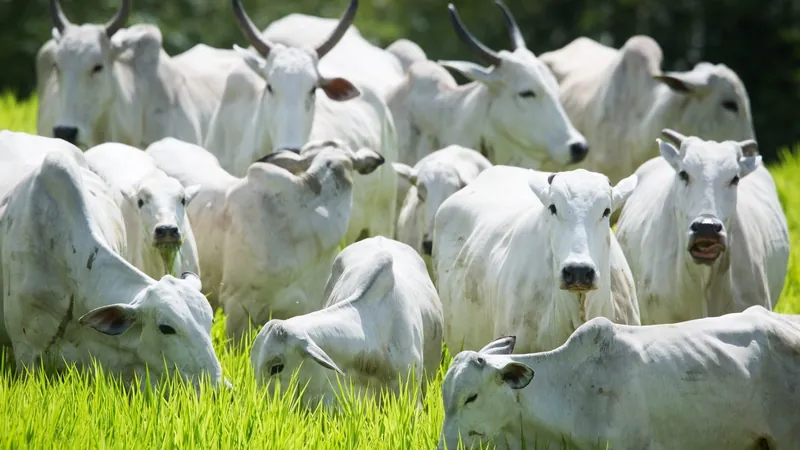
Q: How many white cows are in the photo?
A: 12